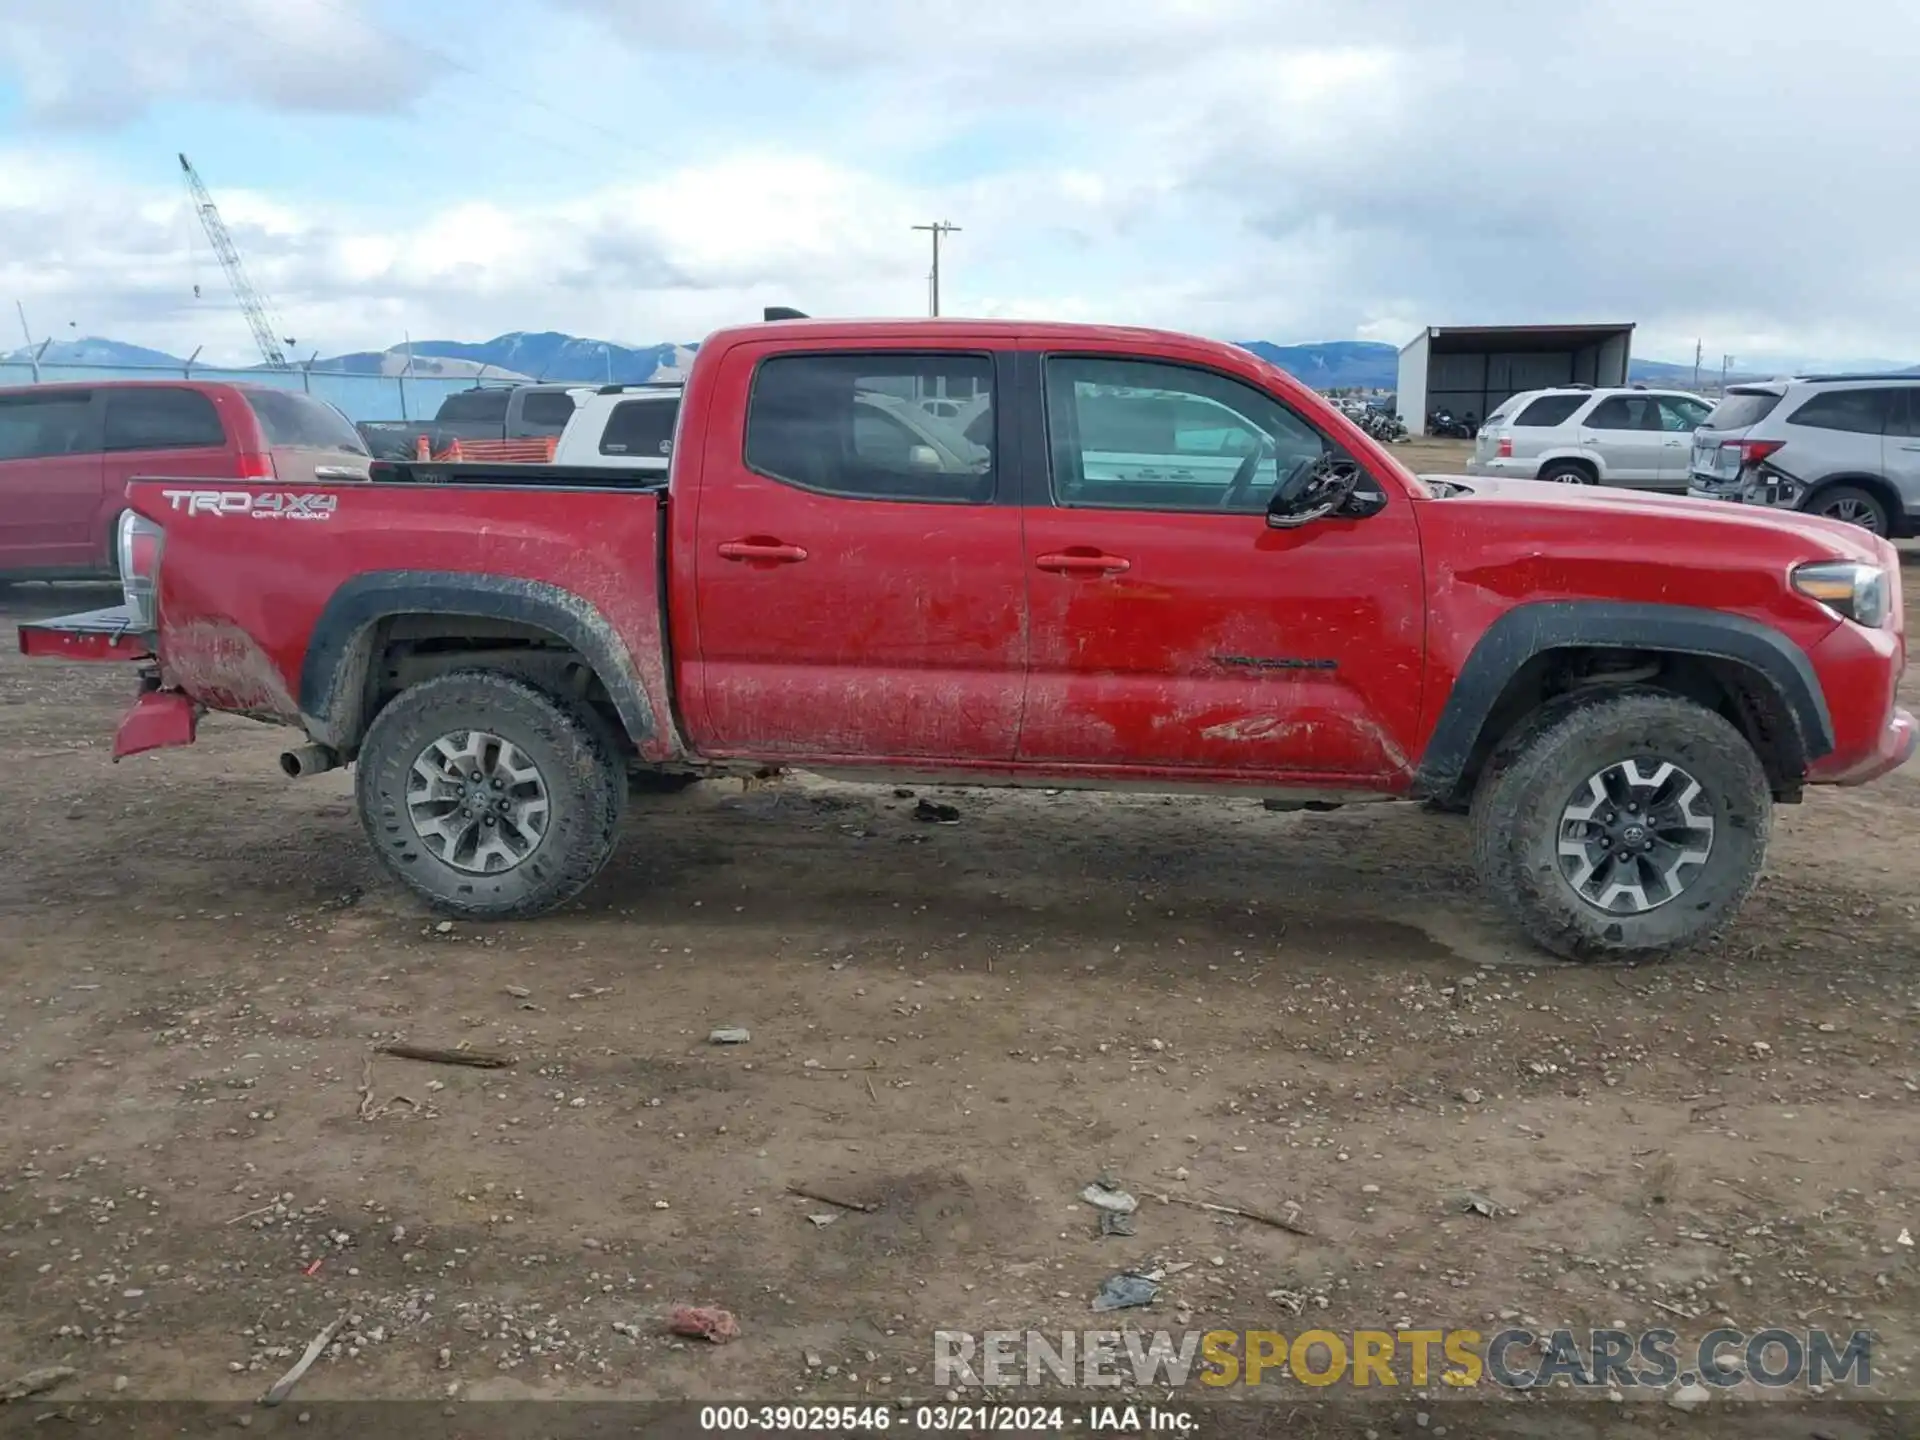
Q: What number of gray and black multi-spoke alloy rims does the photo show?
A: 2